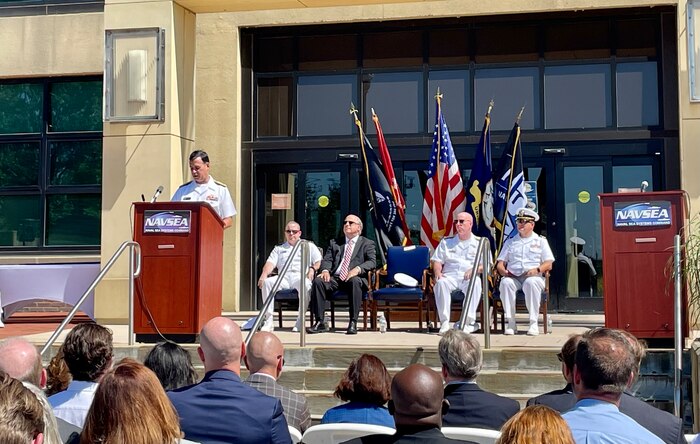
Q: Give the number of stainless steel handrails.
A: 4